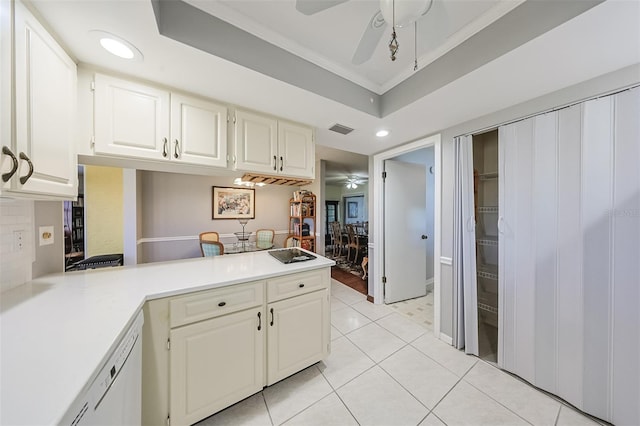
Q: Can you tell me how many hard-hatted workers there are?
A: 0